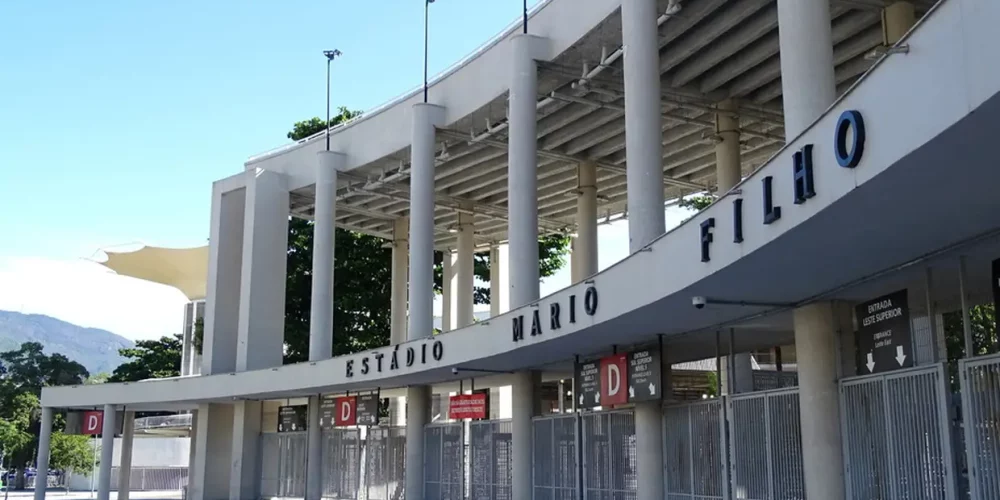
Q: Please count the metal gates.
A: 11